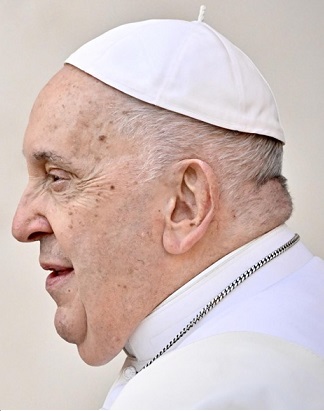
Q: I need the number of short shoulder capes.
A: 1